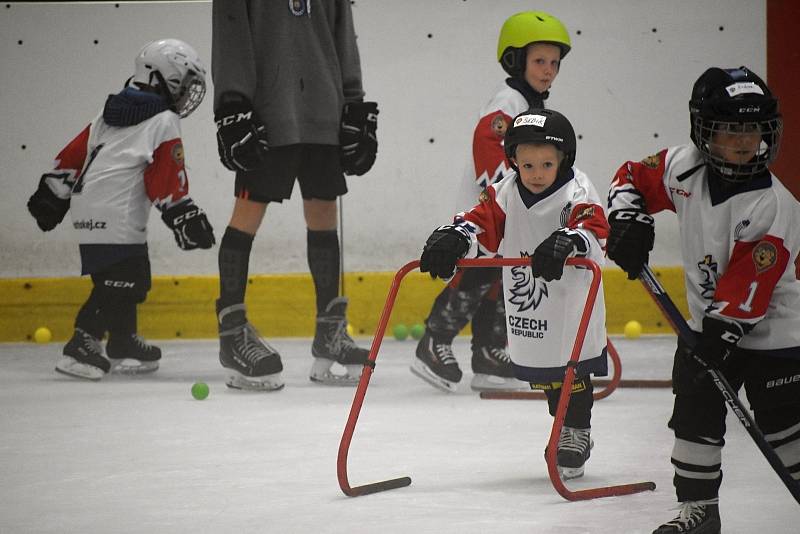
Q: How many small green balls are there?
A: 3